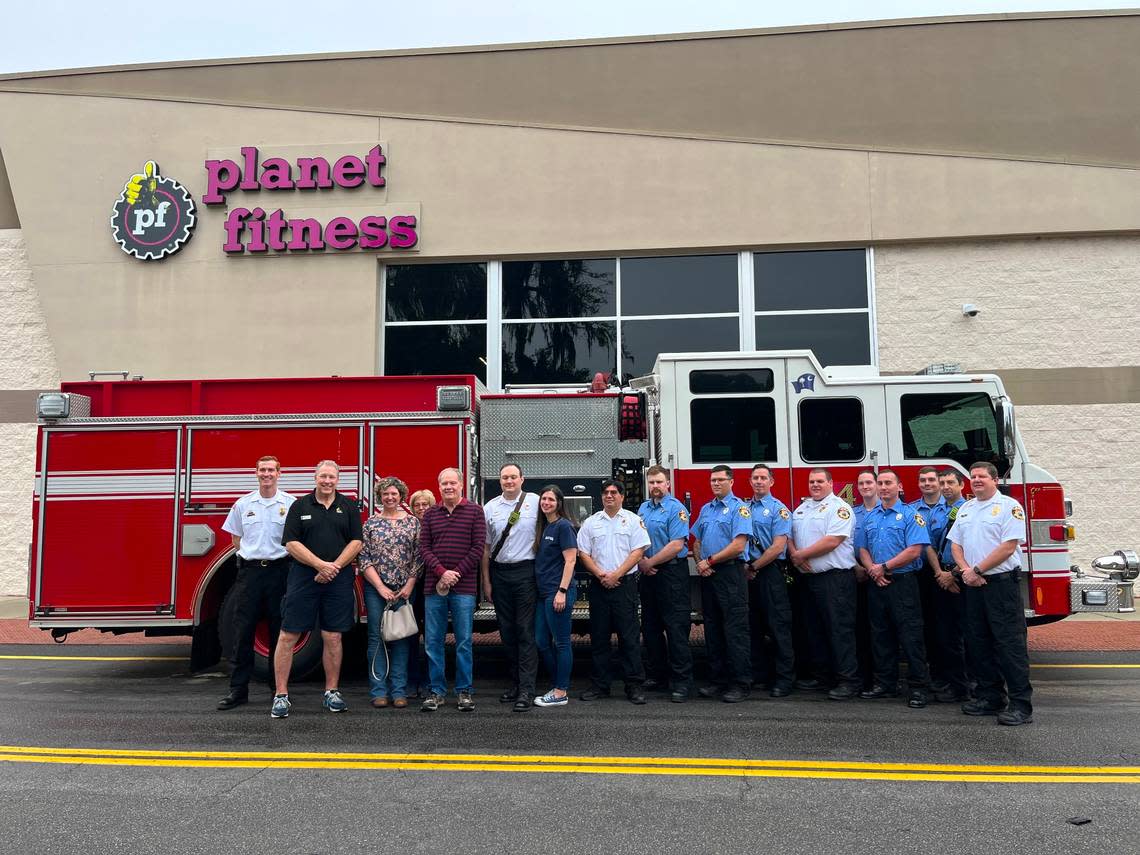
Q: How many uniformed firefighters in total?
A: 12